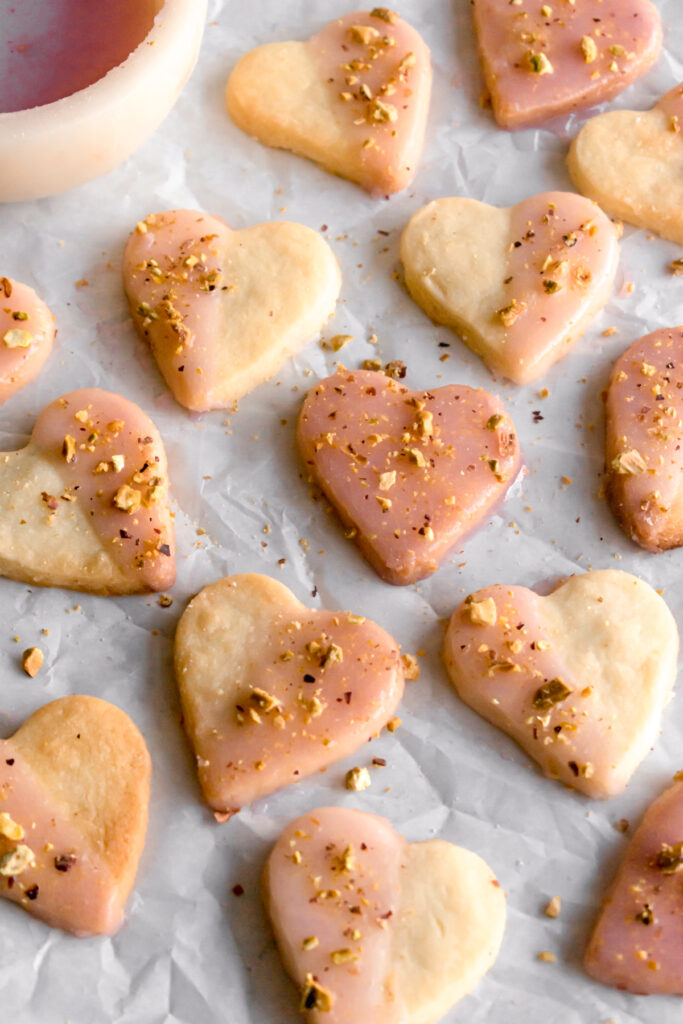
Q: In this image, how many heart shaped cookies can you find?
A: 14